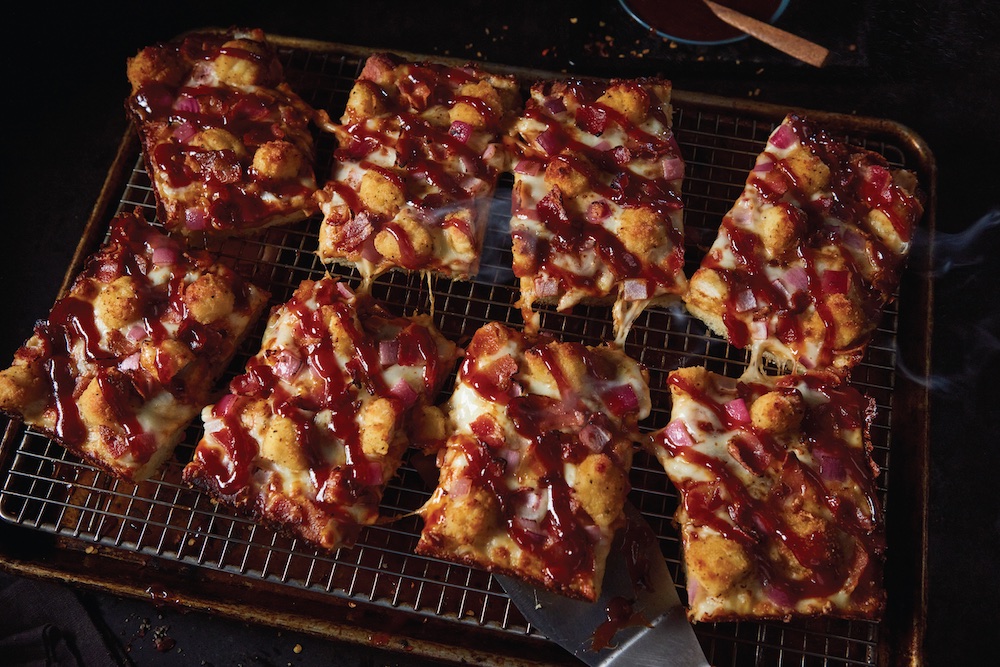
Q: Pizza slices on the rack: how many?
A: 8